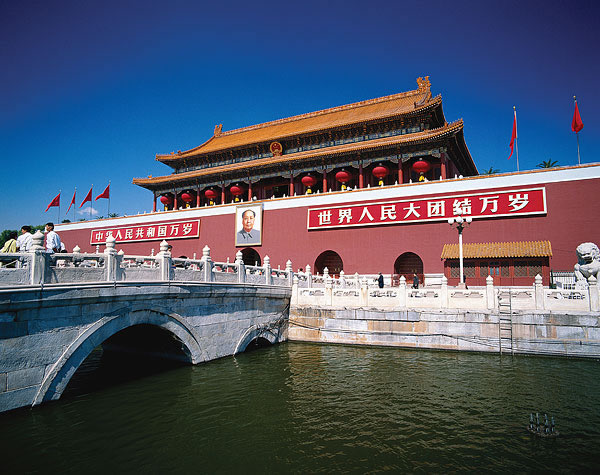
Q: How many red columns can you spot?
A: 10